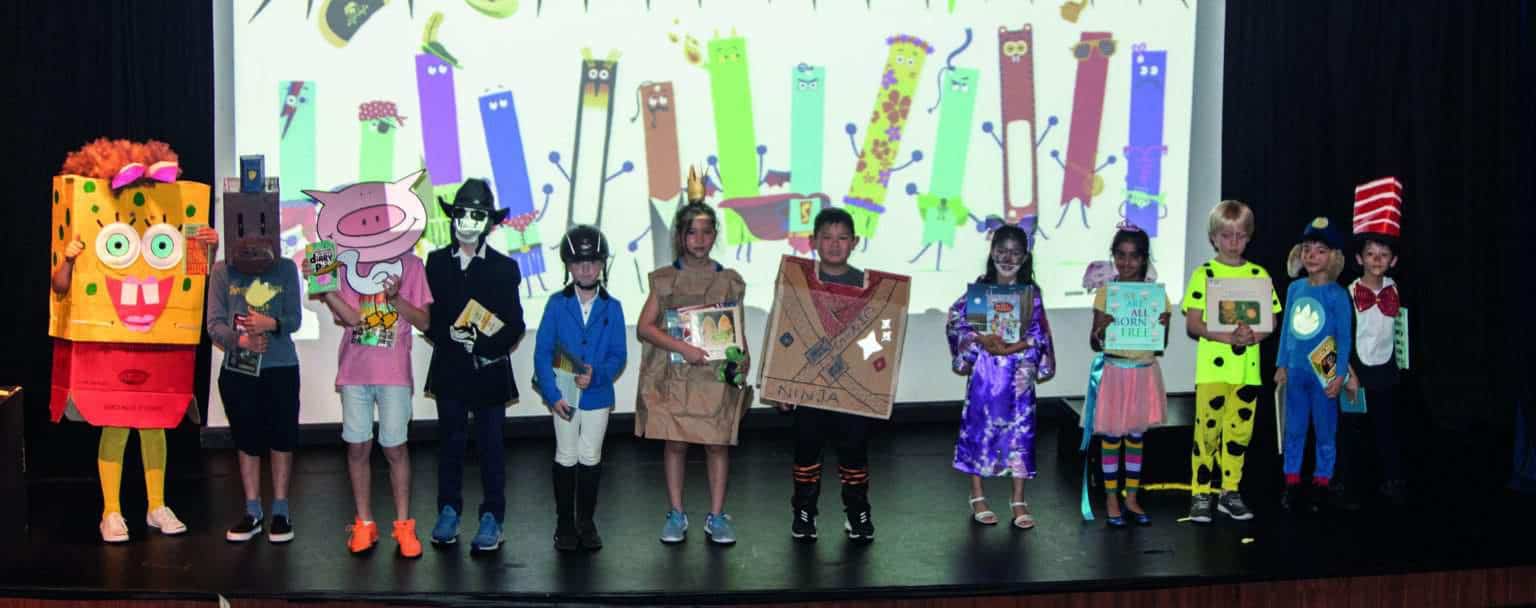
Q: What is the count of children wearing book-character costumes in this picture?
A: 12